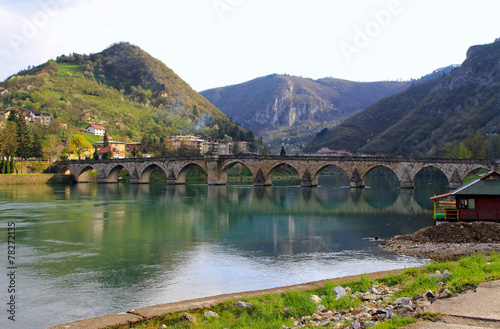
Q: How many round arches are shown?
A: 11